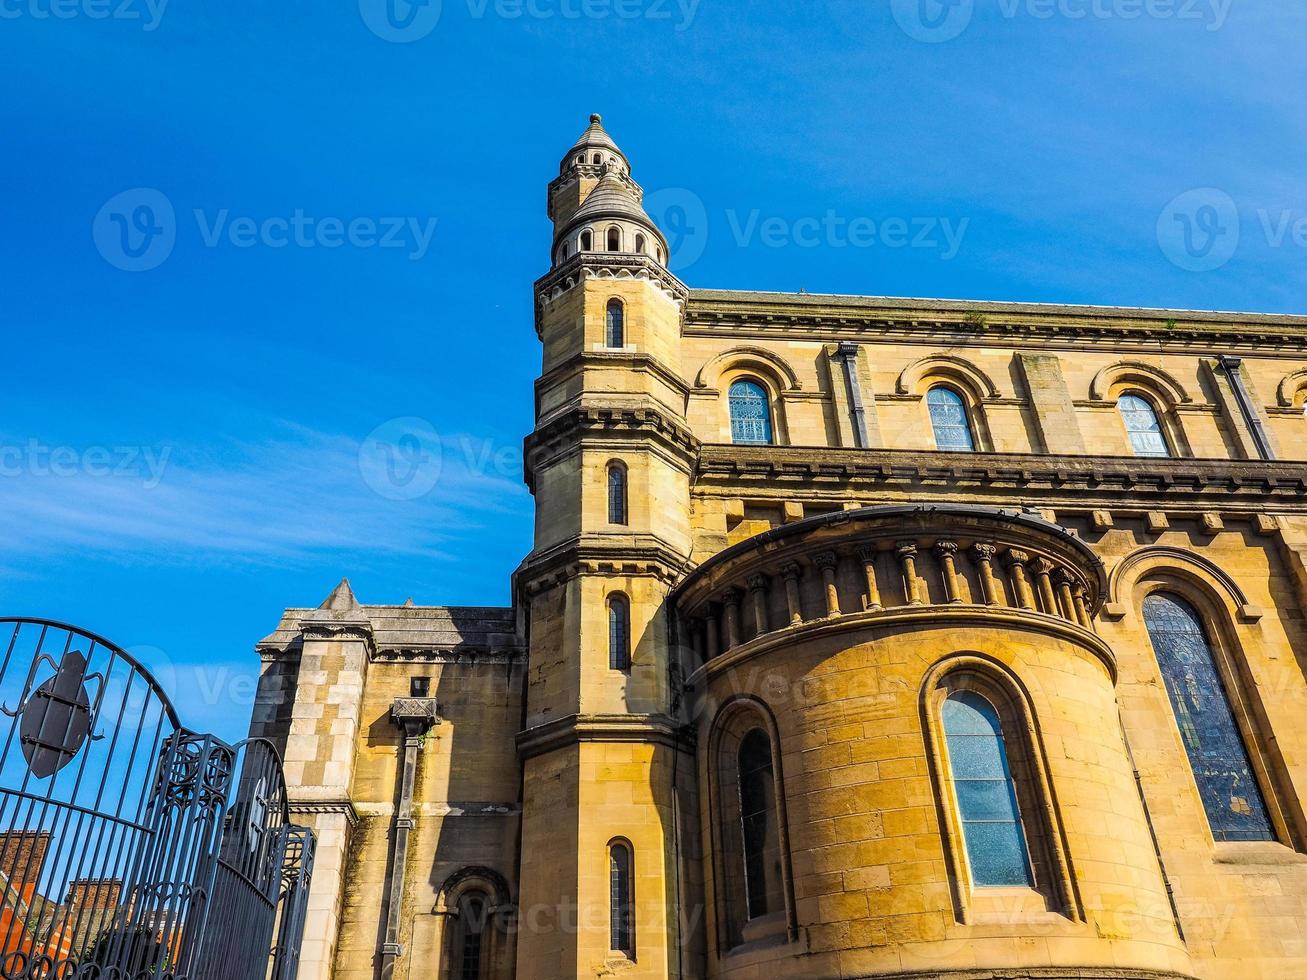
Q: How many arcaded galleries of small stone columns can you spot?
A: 1